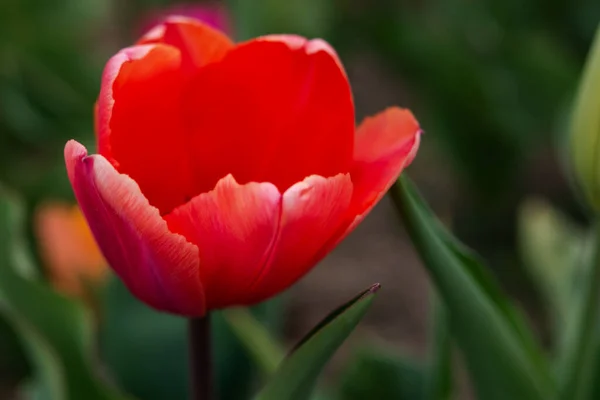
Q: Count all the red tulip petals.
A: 6